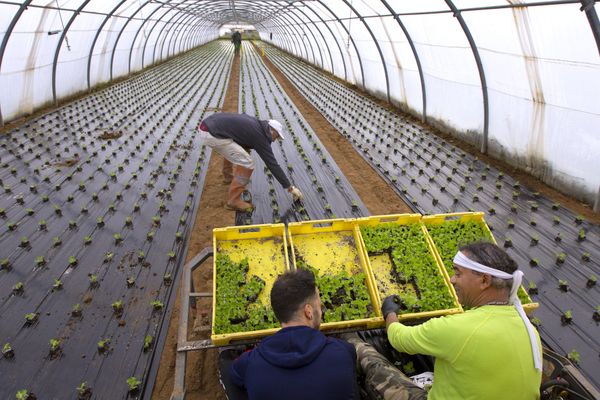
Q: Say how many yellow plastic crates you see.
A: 4